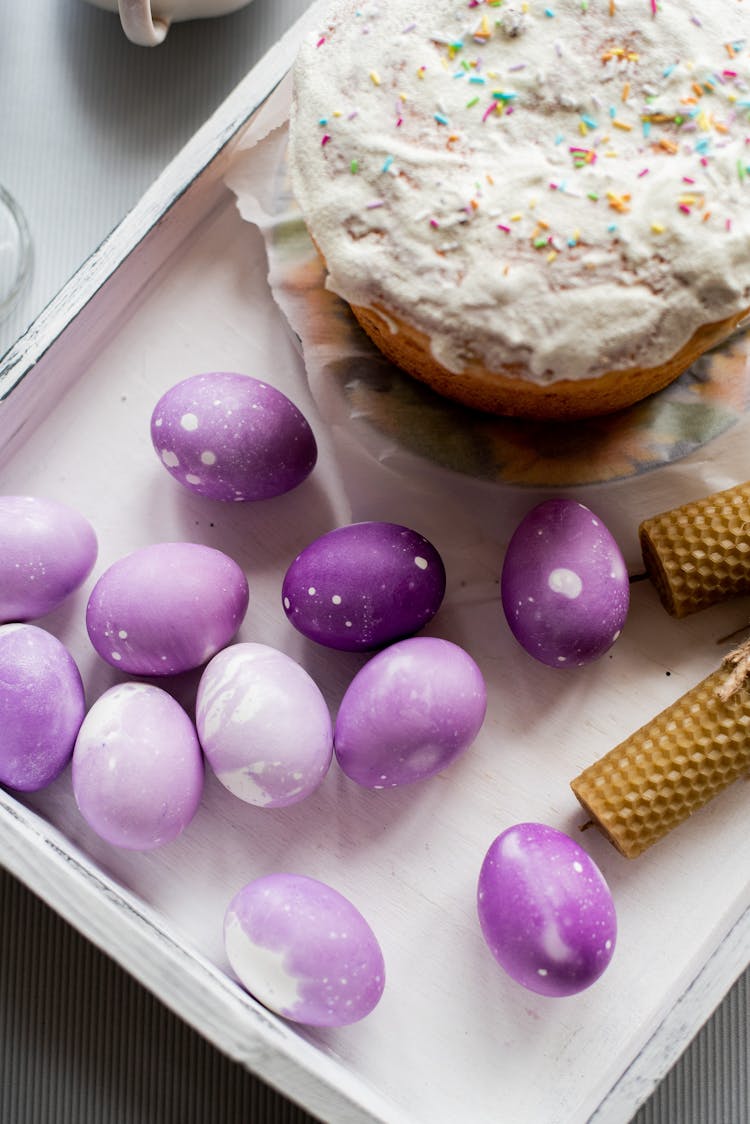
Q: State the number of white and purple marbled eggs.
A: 11